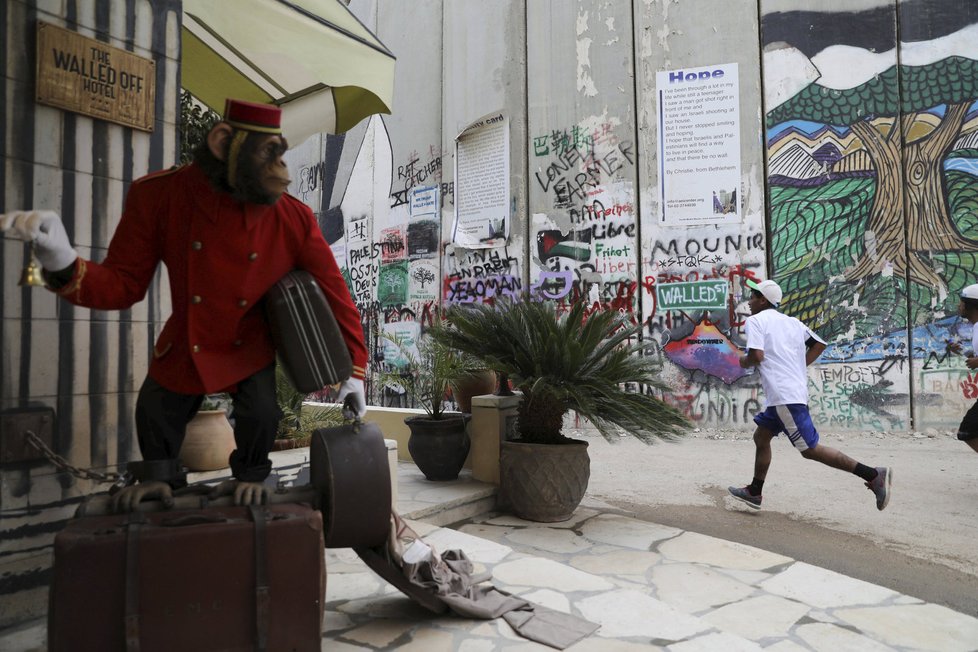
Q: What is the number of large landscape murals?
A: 1